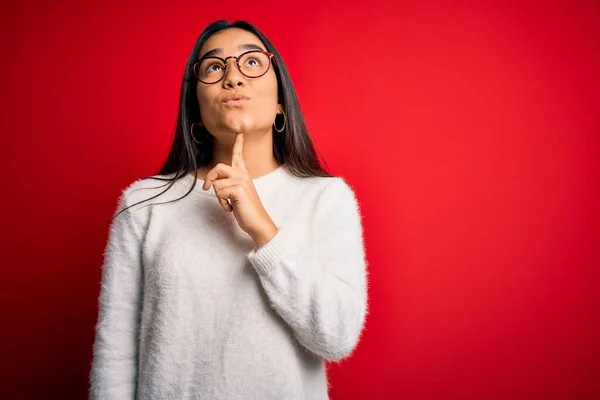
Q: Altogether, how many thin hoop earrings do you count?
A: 2